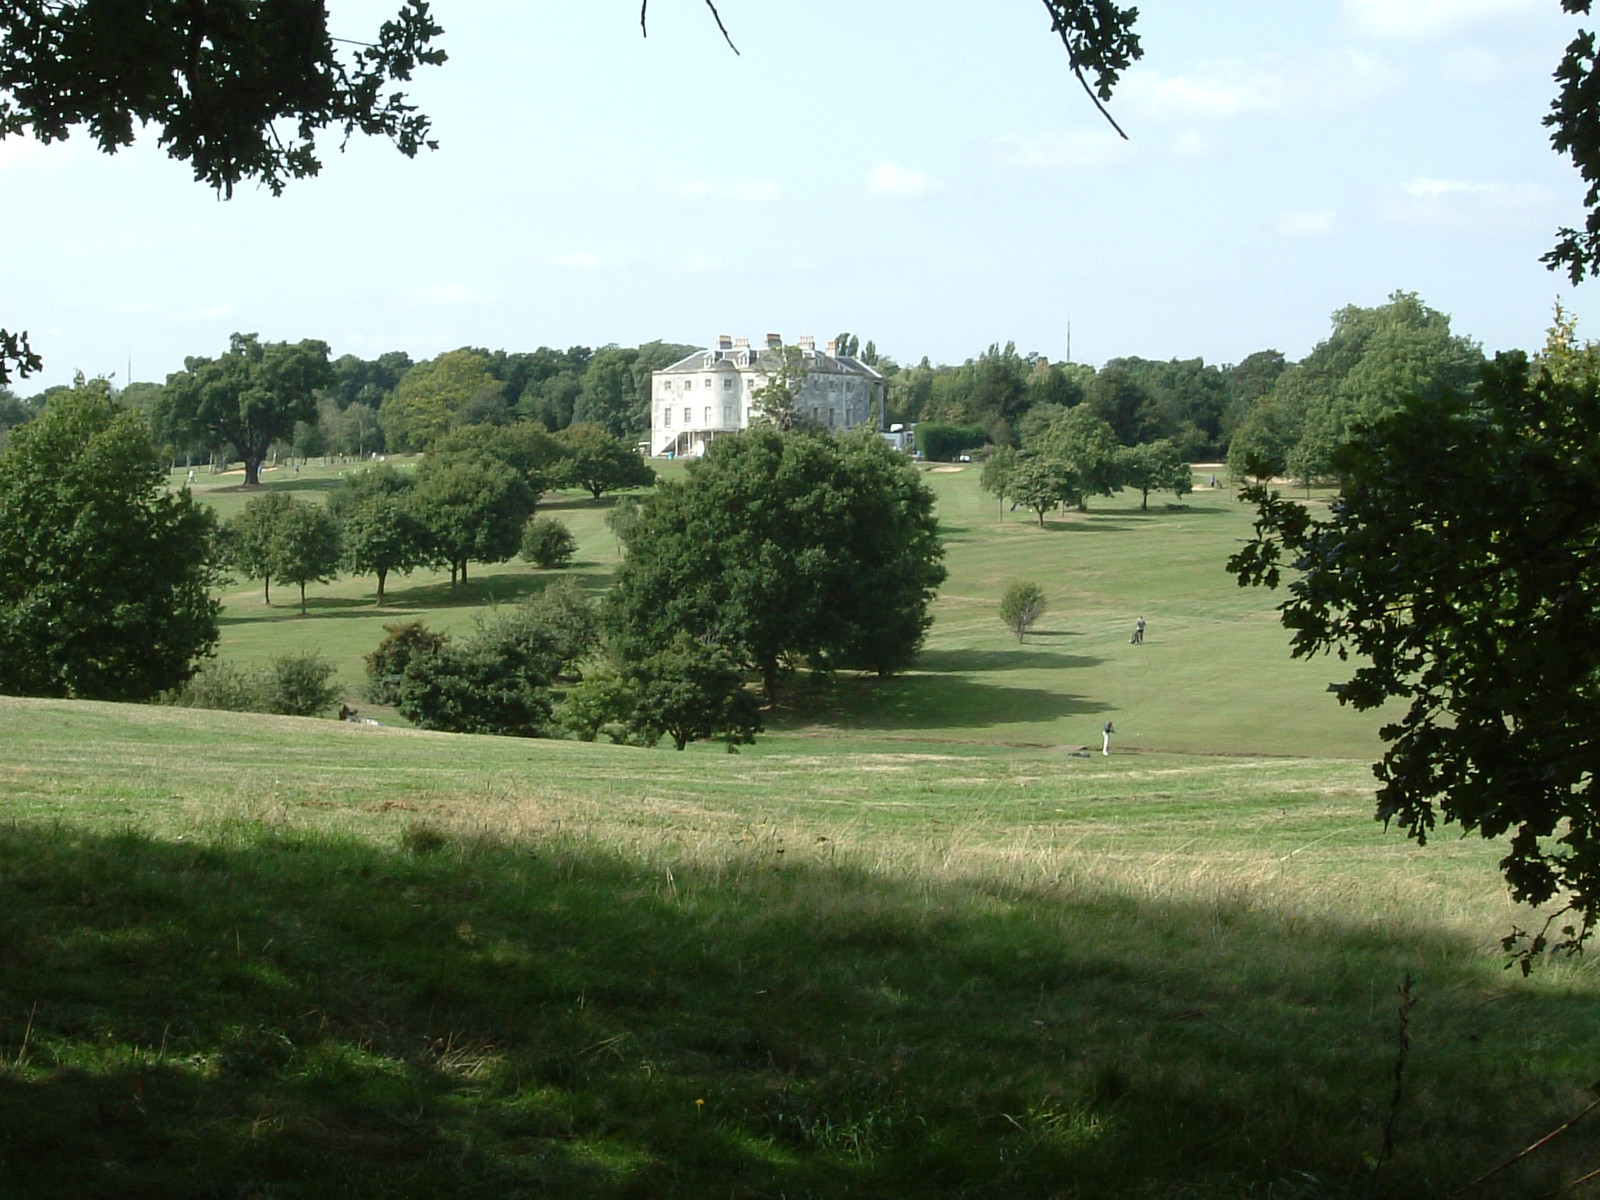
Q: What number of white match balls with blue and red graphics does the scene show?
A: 0